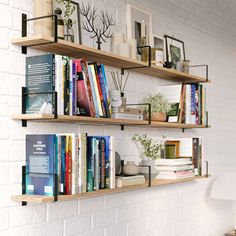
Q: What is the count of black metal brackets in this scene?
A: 9